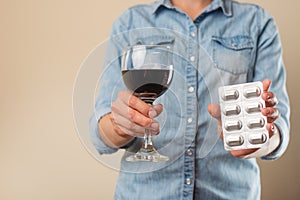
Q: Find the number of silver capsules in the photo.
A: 8